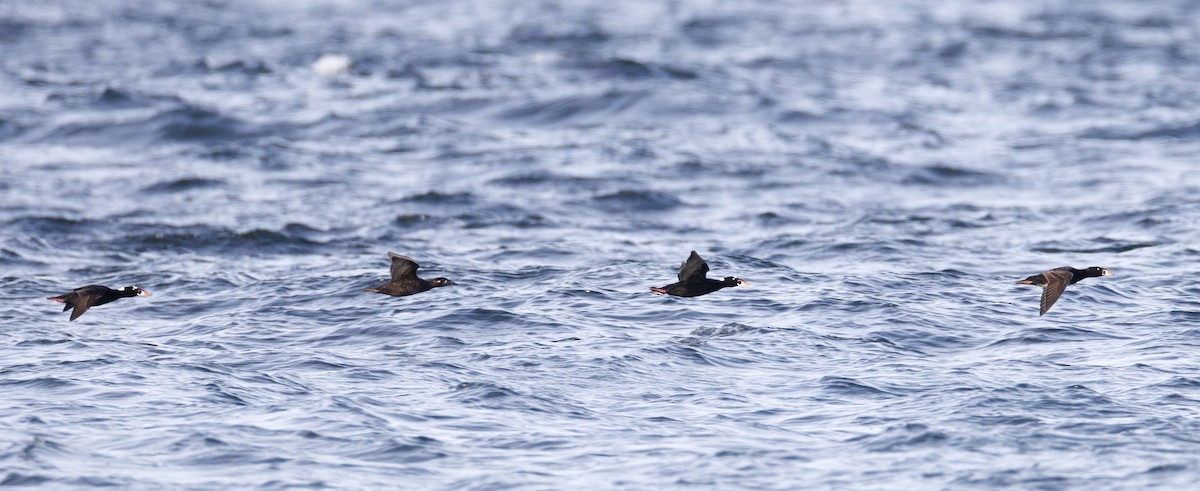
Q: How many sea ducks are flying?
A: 4